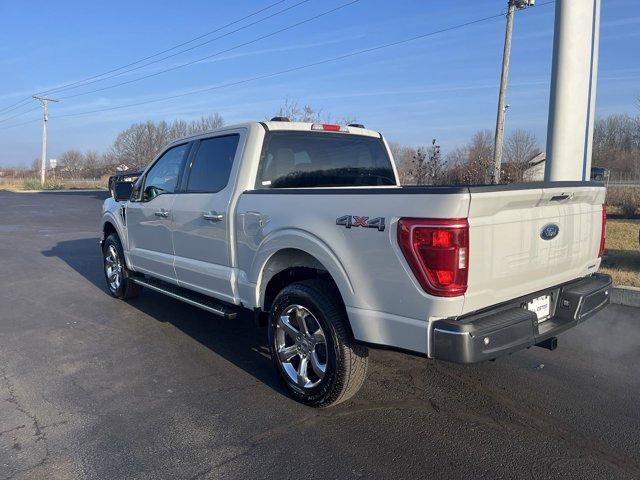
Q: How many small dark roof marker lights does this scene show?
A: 2